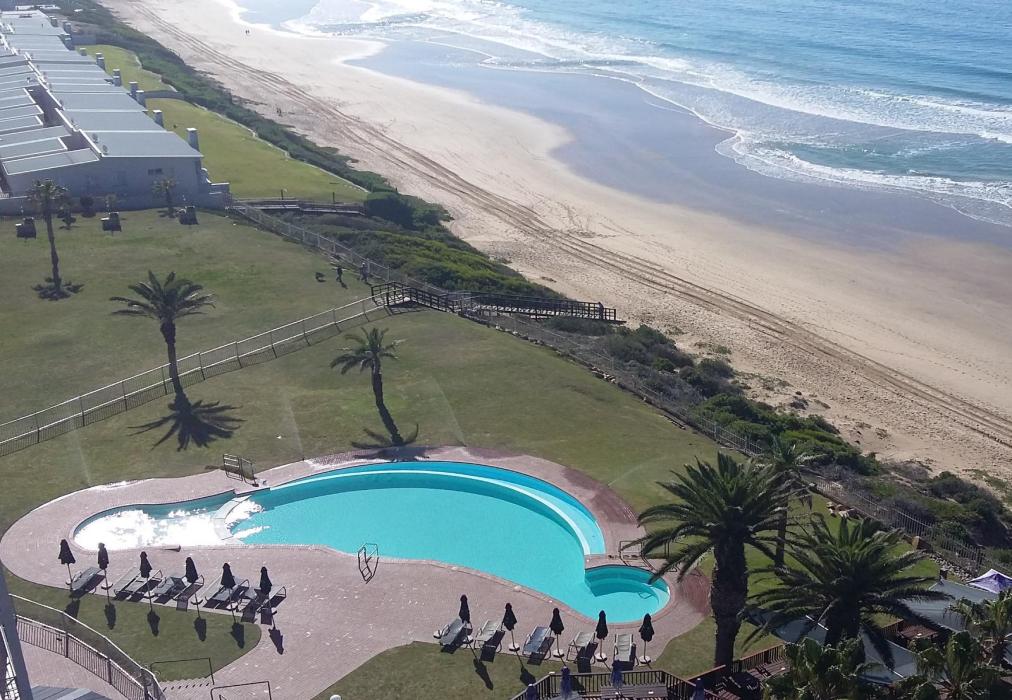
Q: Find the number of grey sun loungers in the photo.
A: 14